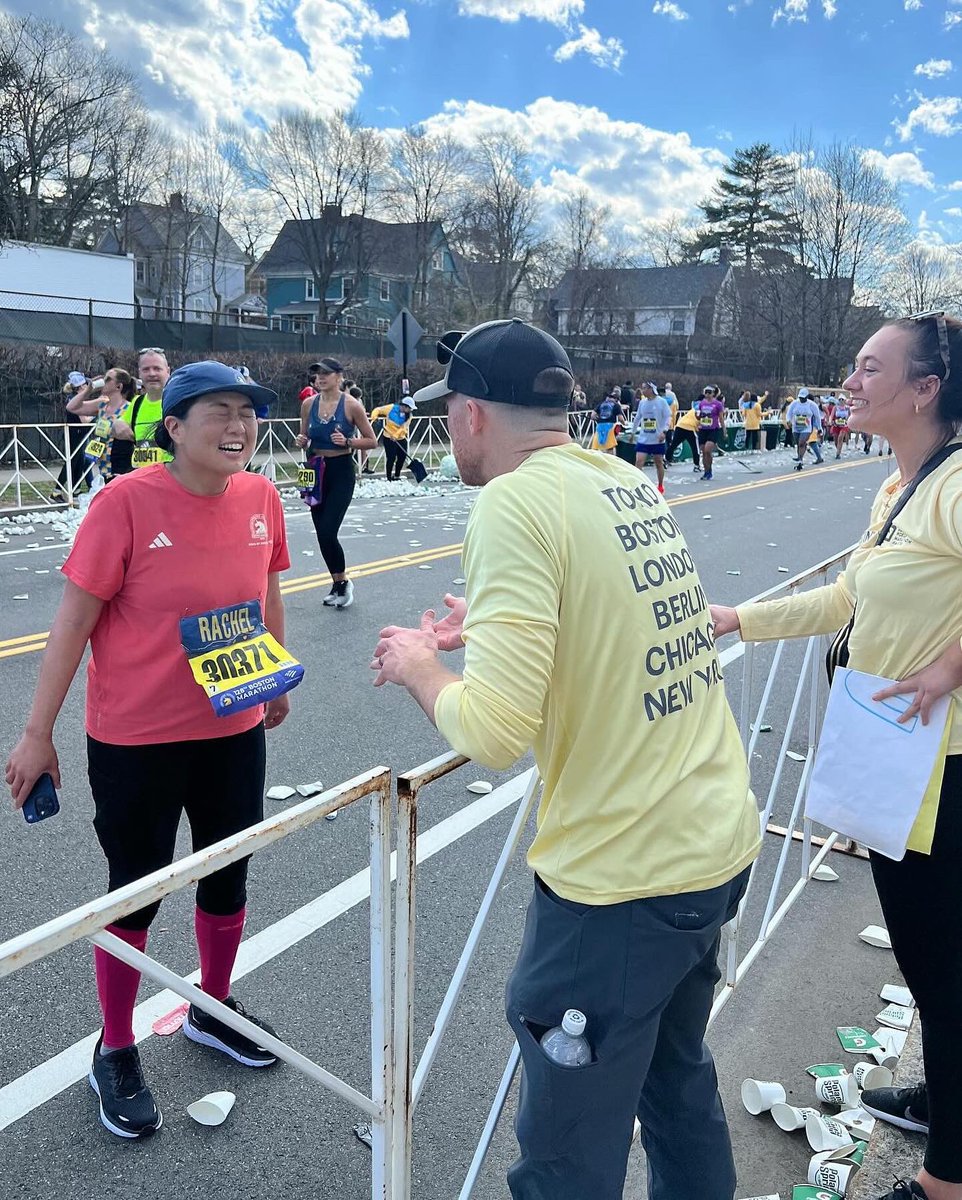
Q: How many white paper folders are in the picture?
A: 1